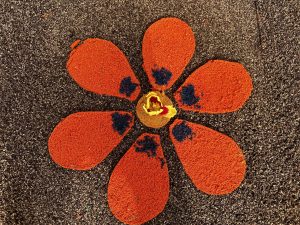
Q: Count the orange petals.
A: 6